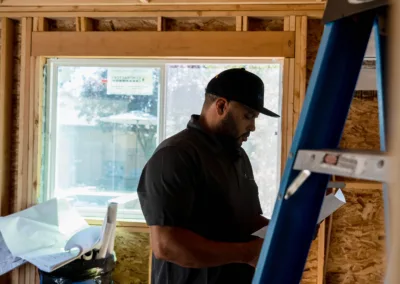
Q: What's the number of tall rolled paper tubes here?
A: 2